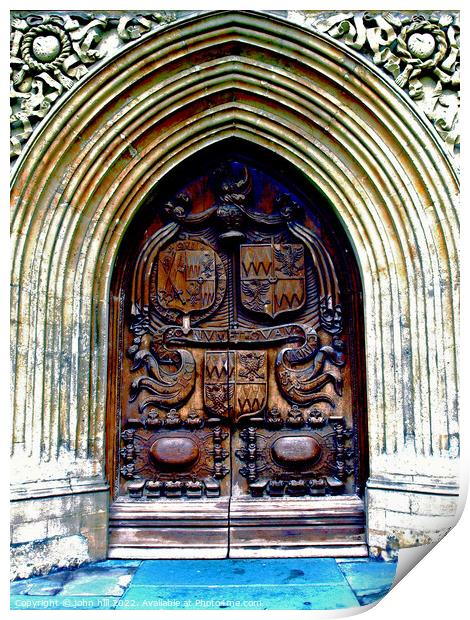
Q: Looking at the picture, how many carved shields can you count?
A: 3